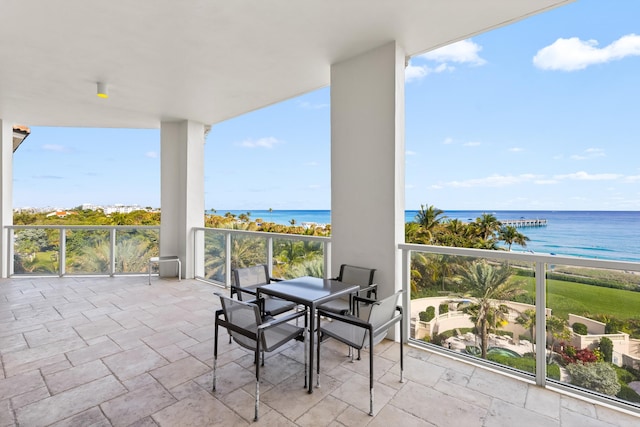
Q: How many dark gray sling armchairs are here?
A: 4